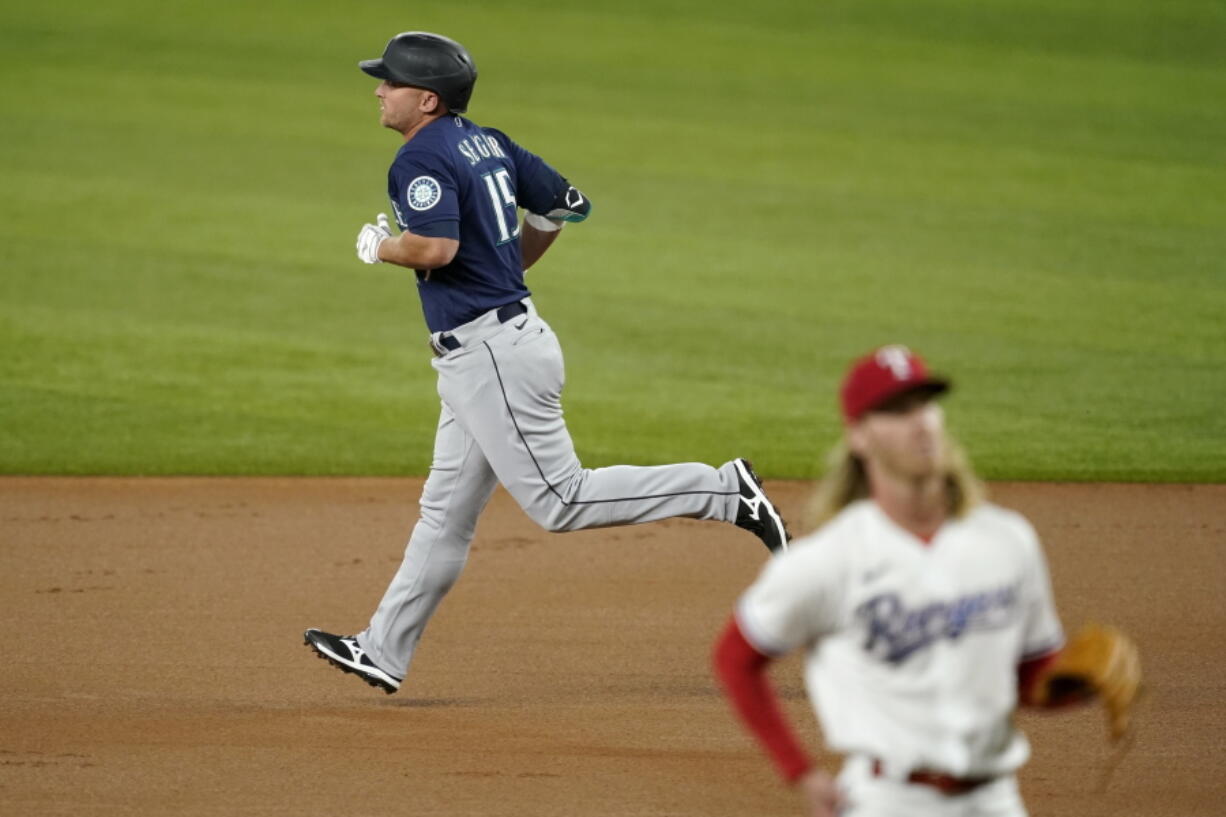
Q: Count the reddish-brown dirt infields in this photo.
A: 1